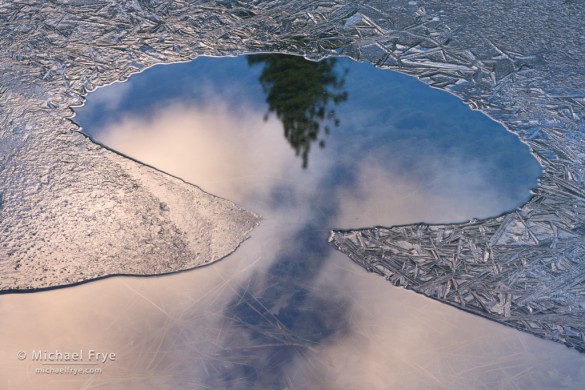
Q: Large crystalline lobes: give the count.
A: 2